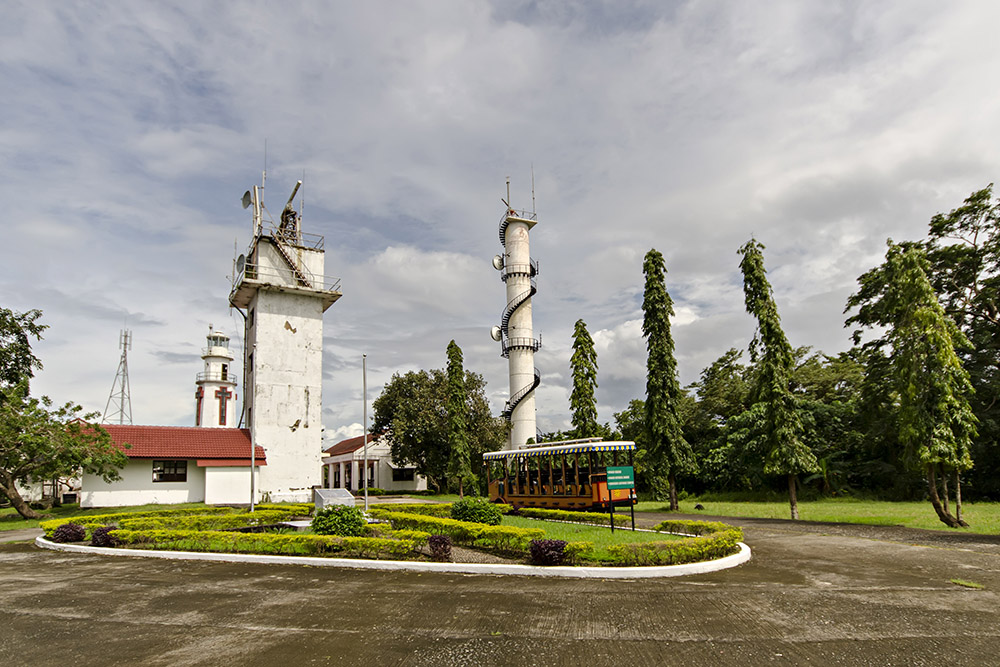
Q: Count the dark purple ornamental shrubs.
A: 4